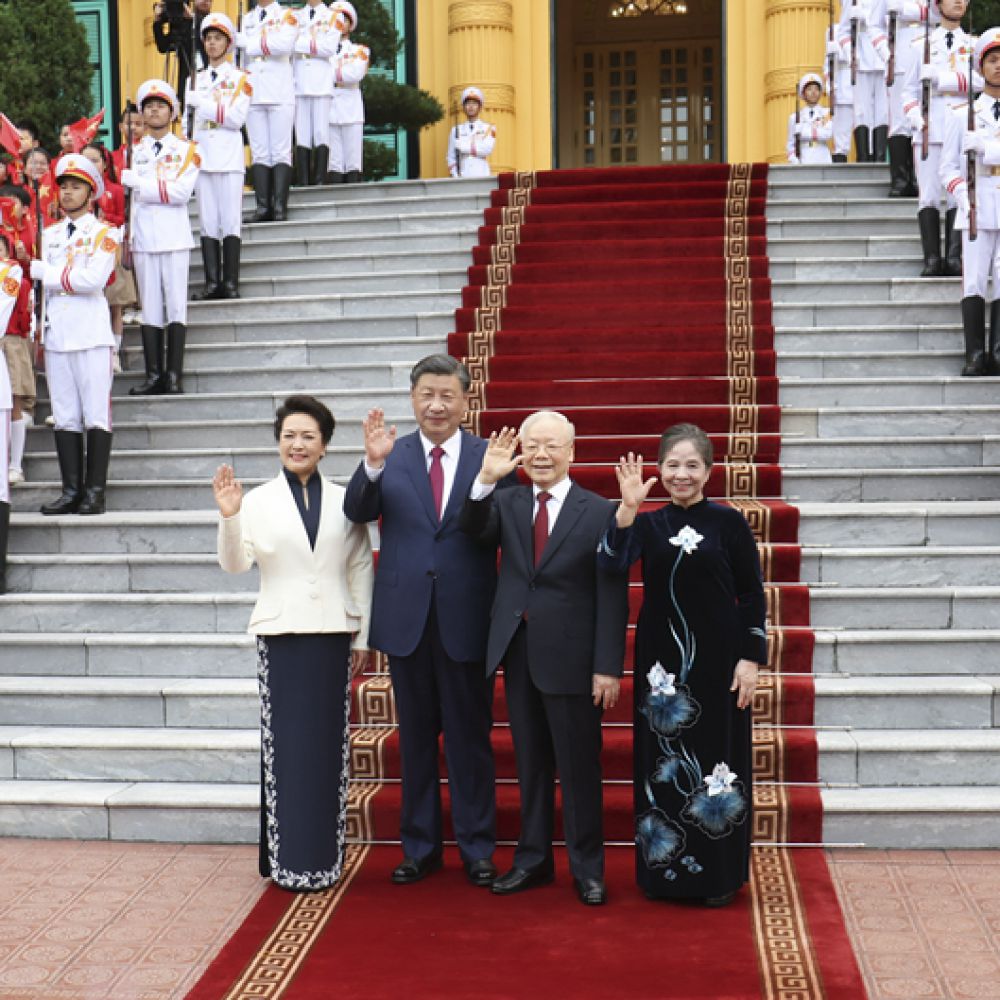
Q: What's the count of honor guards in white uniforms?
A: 14